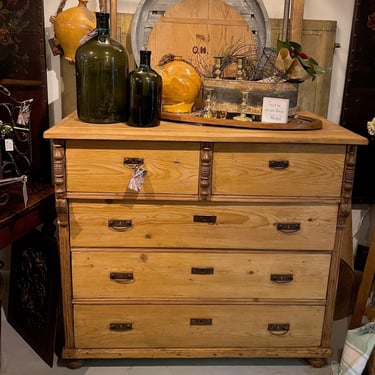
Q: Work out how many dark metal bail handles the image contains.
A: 8